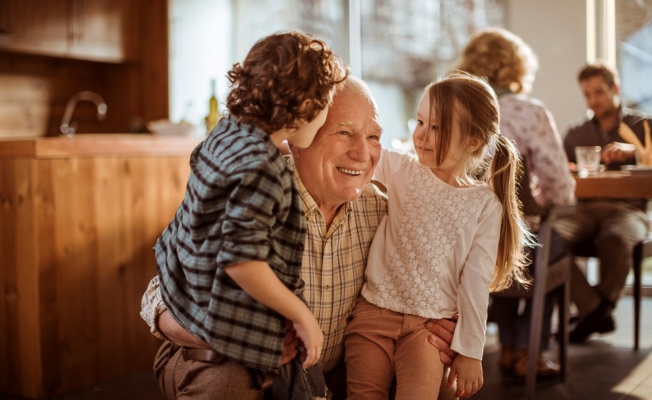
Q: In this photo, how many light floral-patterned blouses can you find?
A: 1